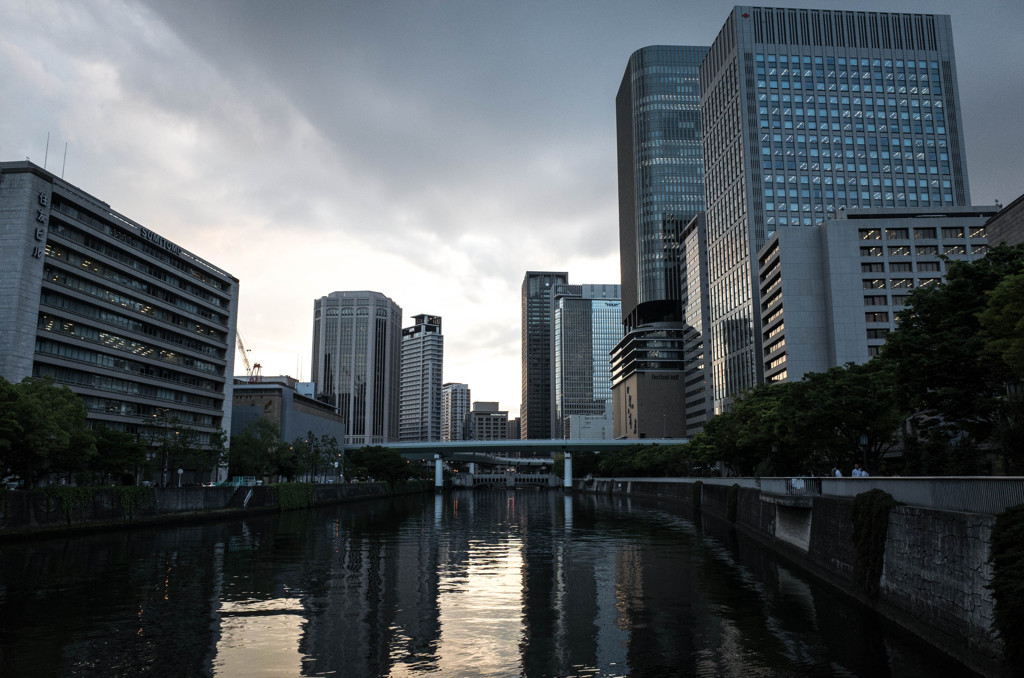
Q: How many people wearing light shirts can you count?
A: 3